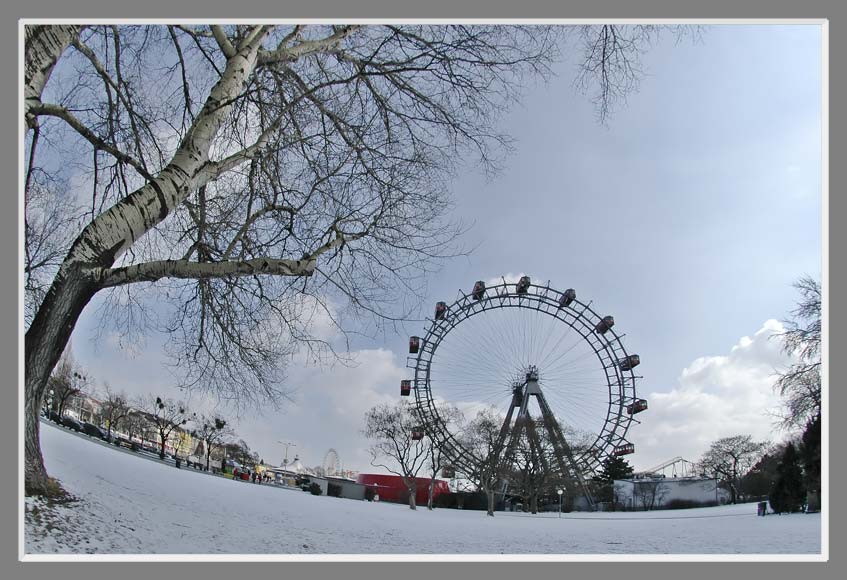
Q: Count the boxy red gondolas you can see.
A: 12